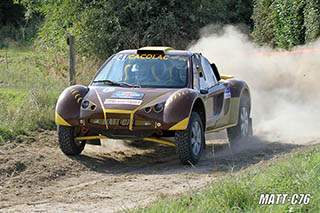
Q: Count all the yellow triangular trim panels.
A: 2